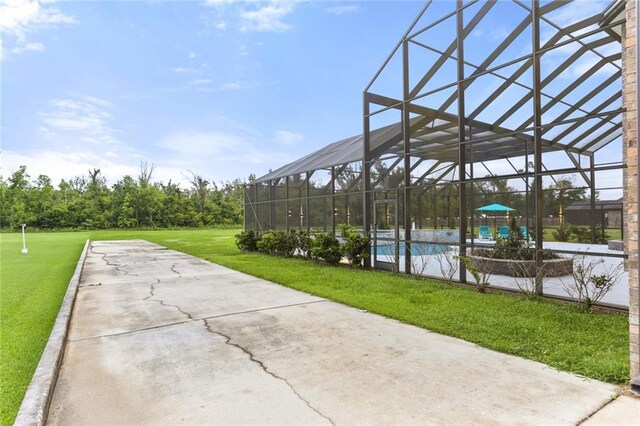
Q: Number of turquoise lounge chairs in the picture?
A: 3